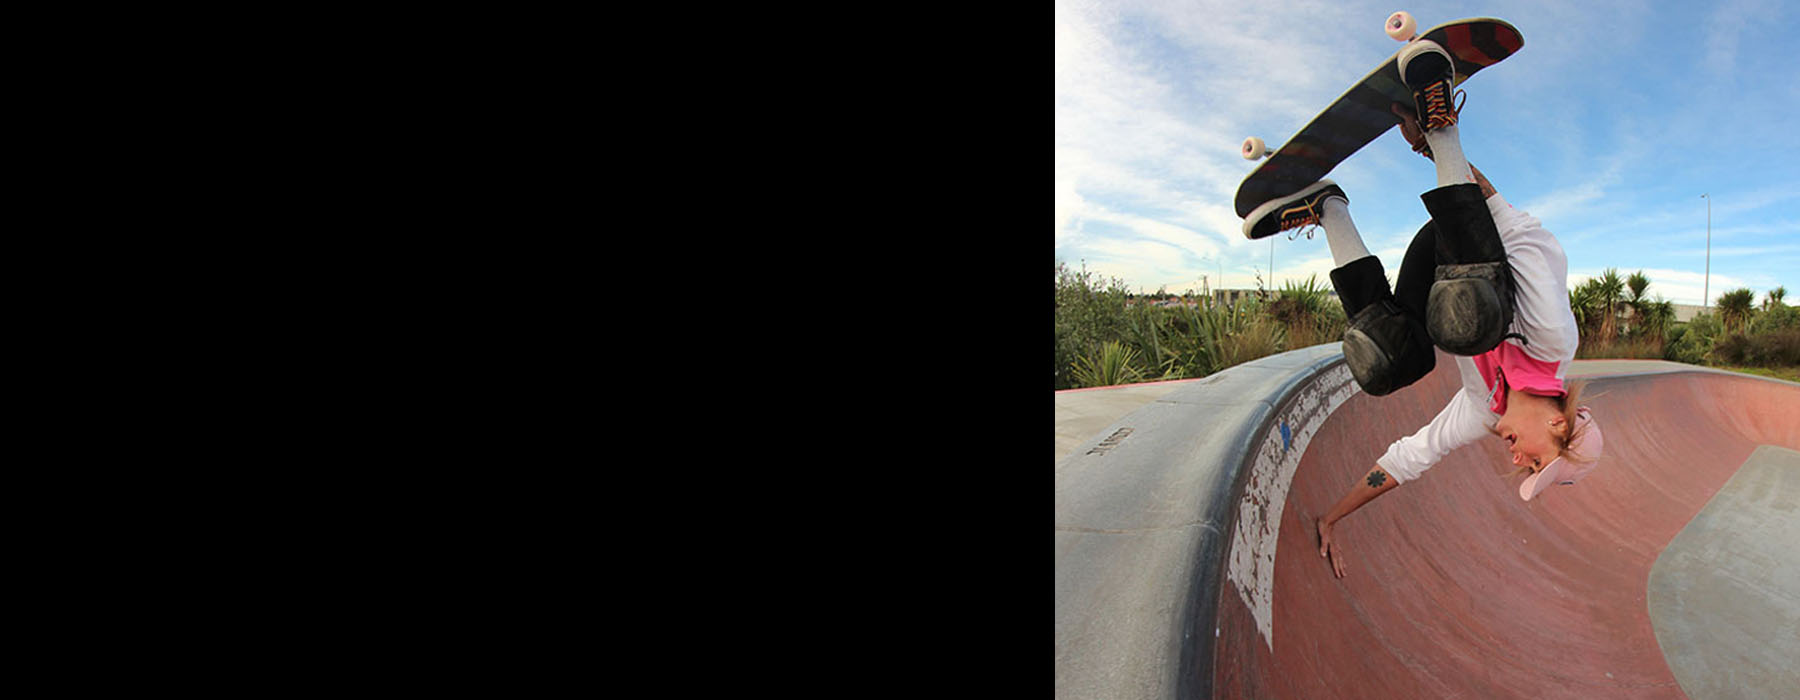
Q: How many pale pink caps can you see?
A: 1